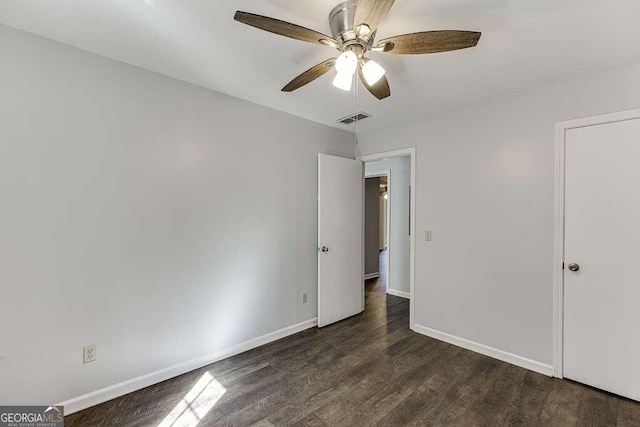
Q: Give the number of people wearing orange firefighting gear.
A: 0